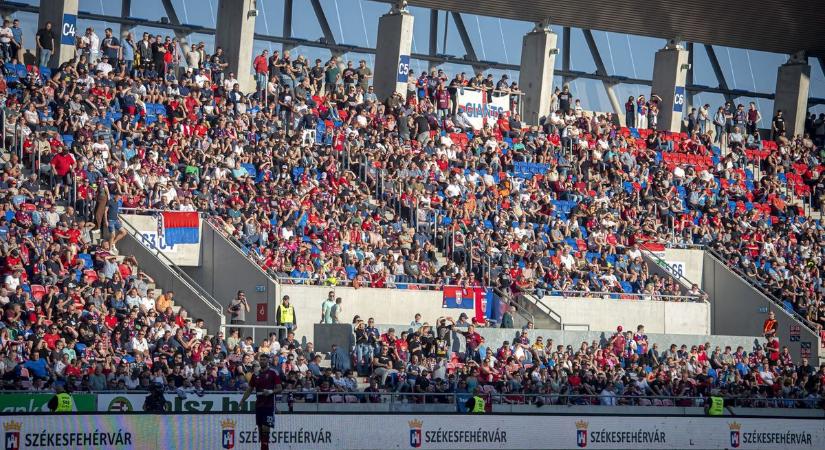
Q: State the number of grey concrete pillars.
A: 6